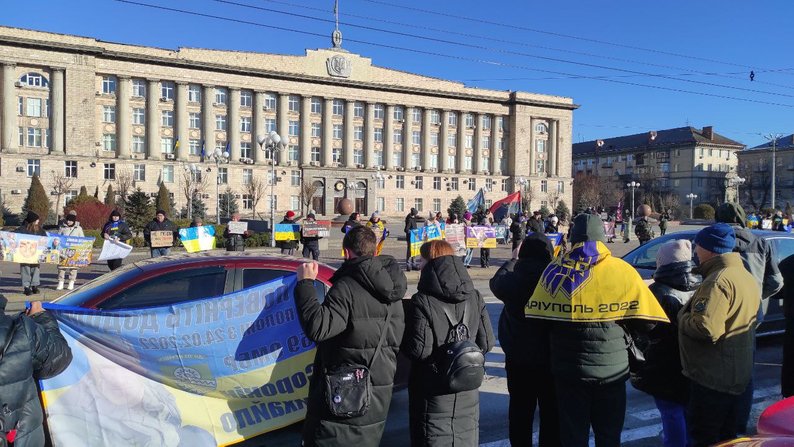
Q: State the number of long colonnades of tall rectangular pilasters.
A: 1